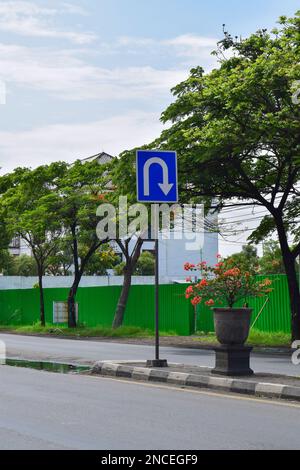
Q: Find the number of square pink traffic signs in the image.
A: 0